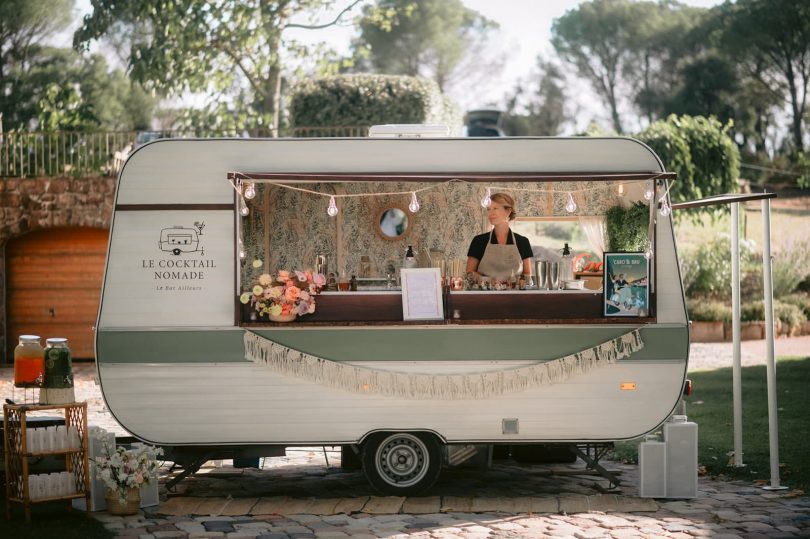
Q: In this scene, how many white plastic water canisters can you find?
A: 2